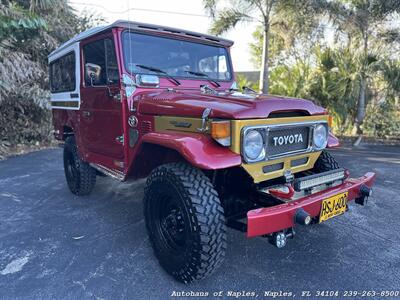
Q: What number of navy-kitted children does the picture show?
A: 0